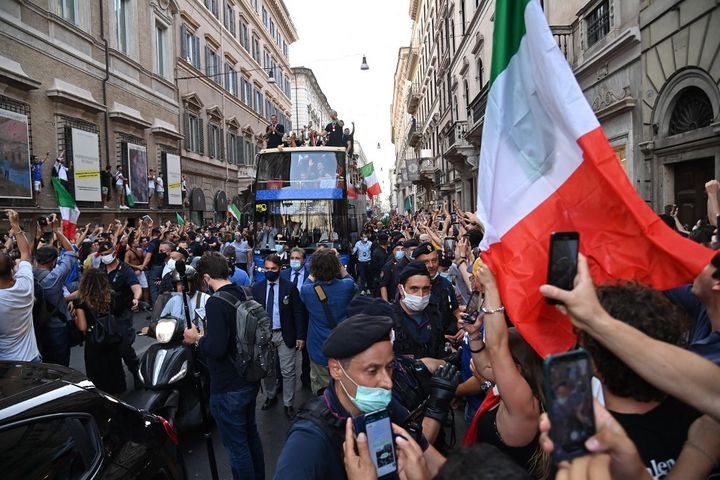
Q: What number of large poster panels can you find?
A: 4